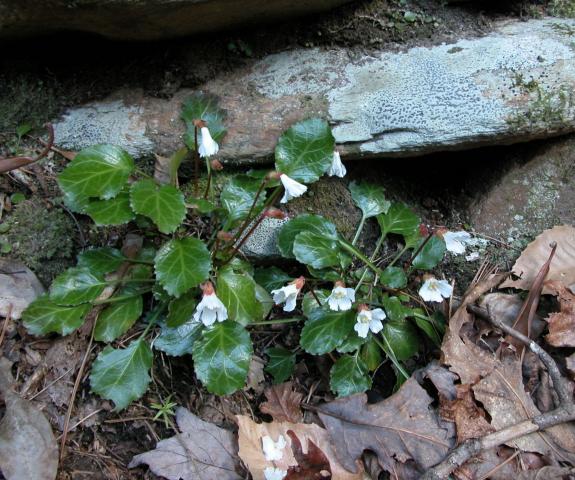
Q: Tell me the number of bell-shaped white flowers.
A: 9